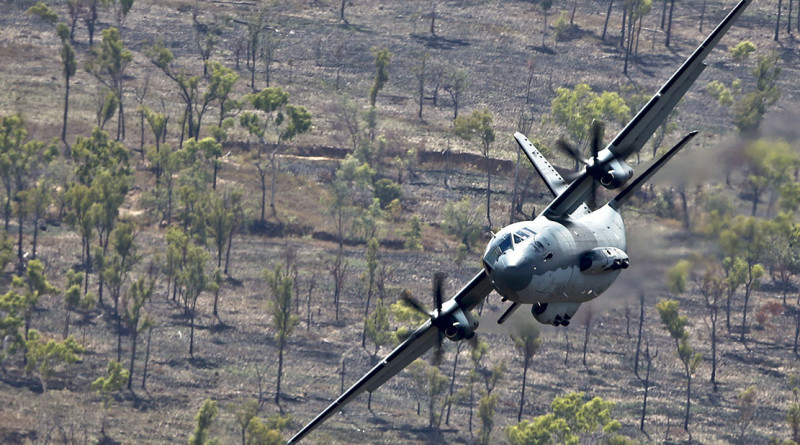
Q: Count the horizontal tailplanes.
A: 2